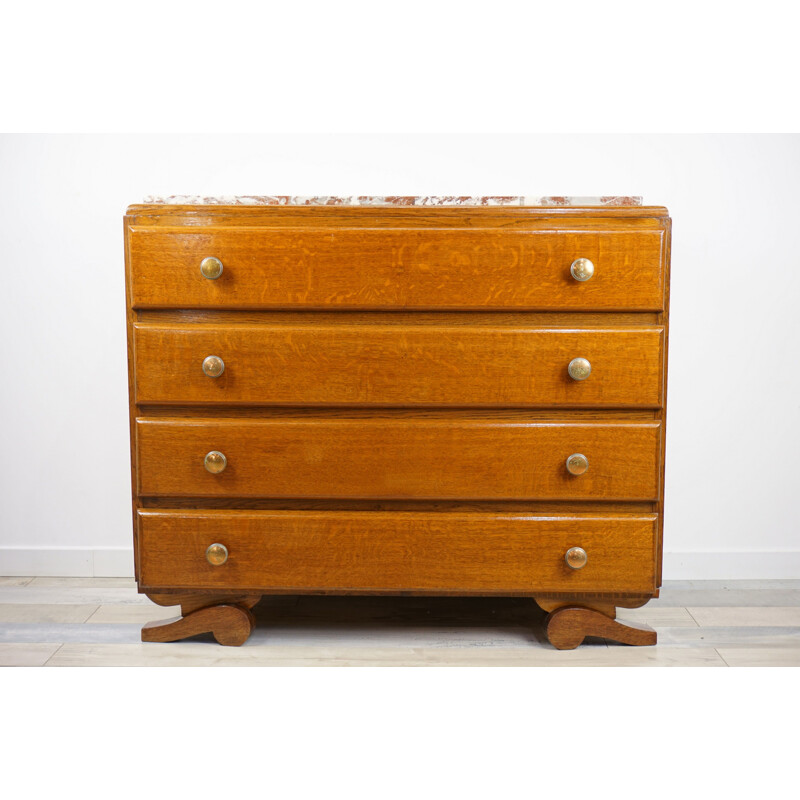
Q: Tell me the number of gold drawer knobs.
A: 8